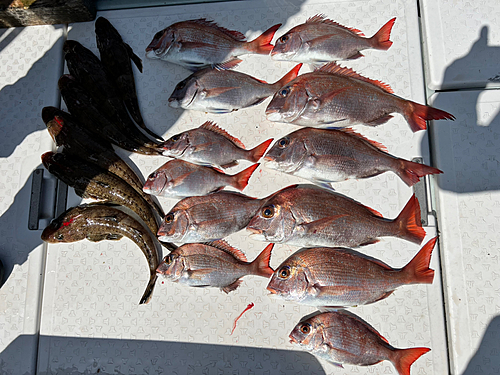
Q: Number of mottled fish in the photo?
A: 6